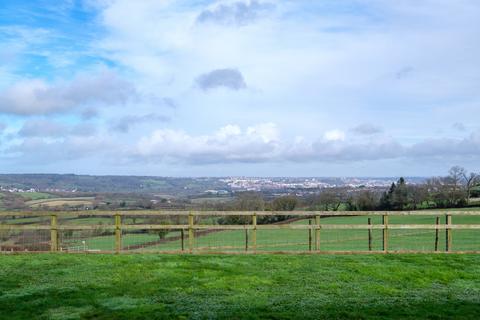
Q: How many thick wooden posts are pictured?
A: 7